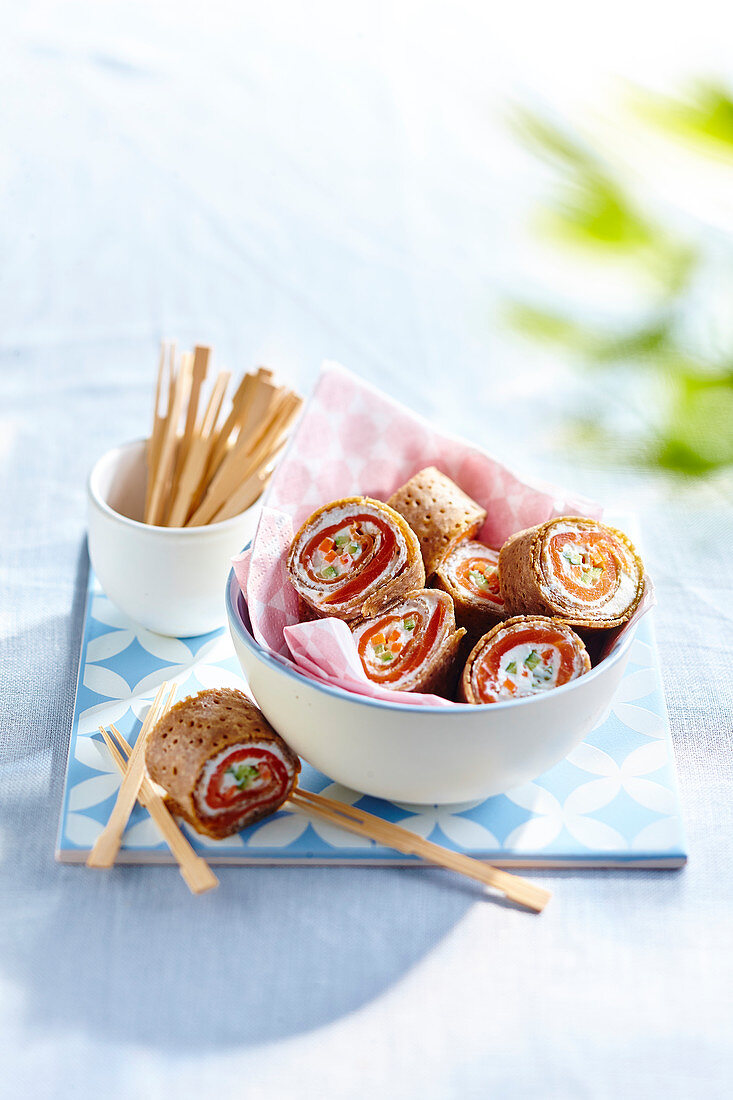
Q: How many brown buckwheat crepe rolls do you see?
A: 7